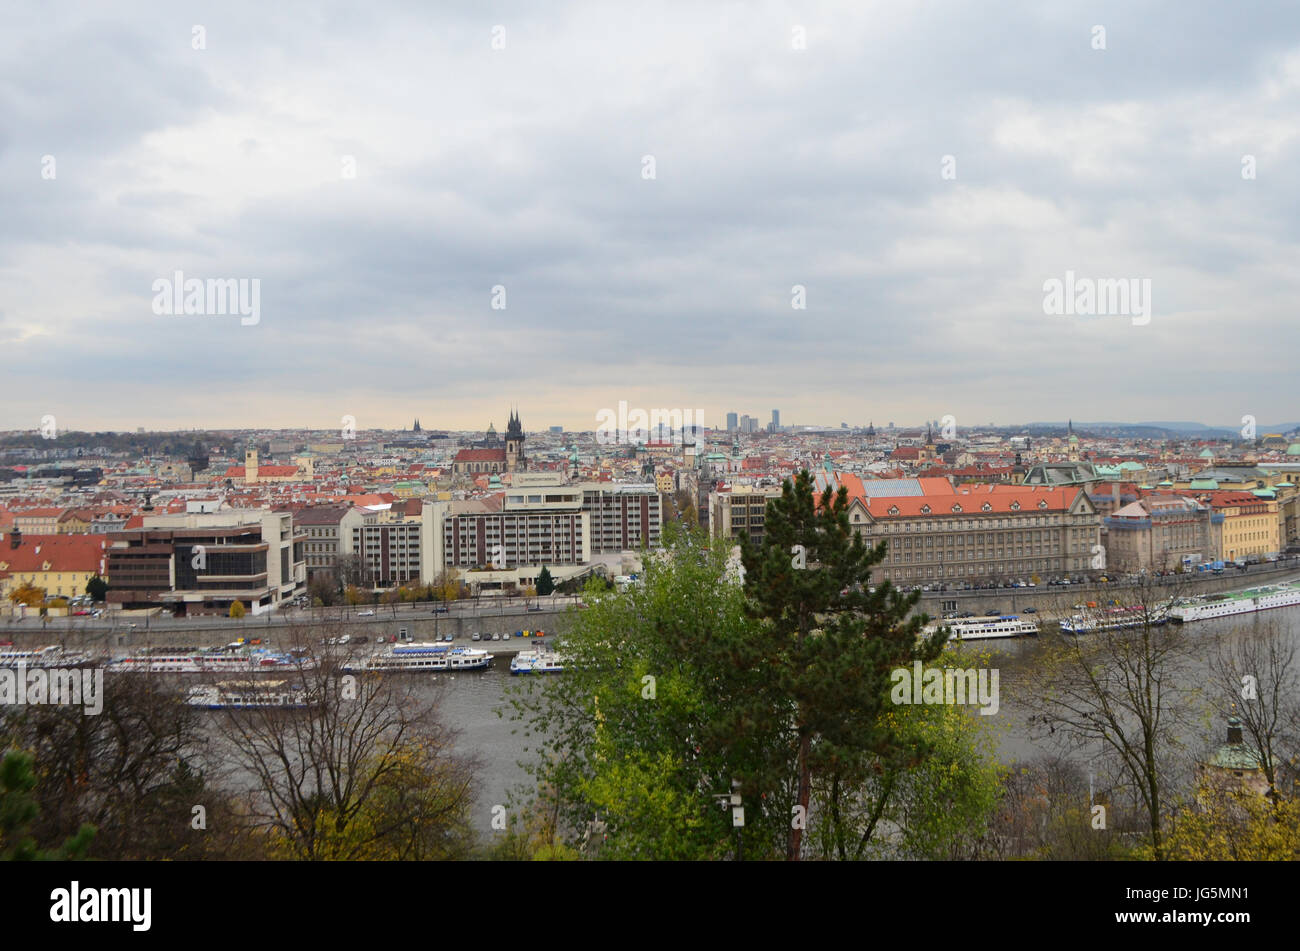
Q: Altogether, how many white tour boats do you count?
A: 8